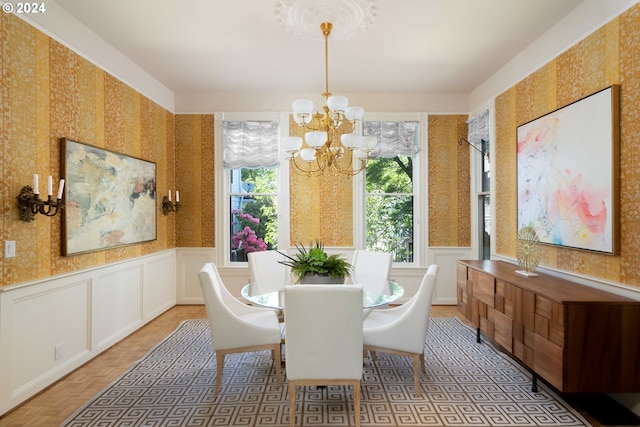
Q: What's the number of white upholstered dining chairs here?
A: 5